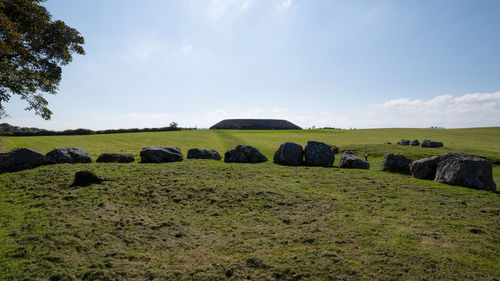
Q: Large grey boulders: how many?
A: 12